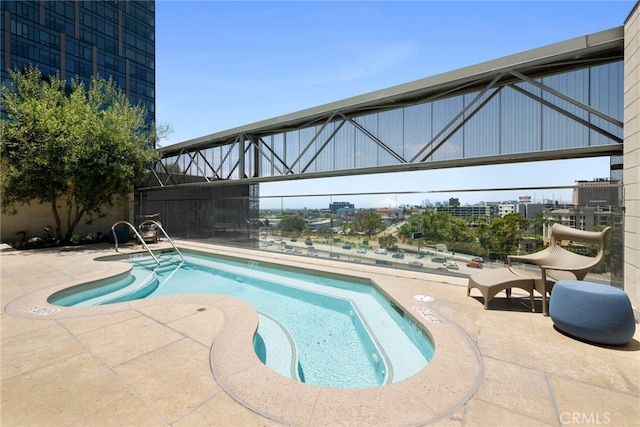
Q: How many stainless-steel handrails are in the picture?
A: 2